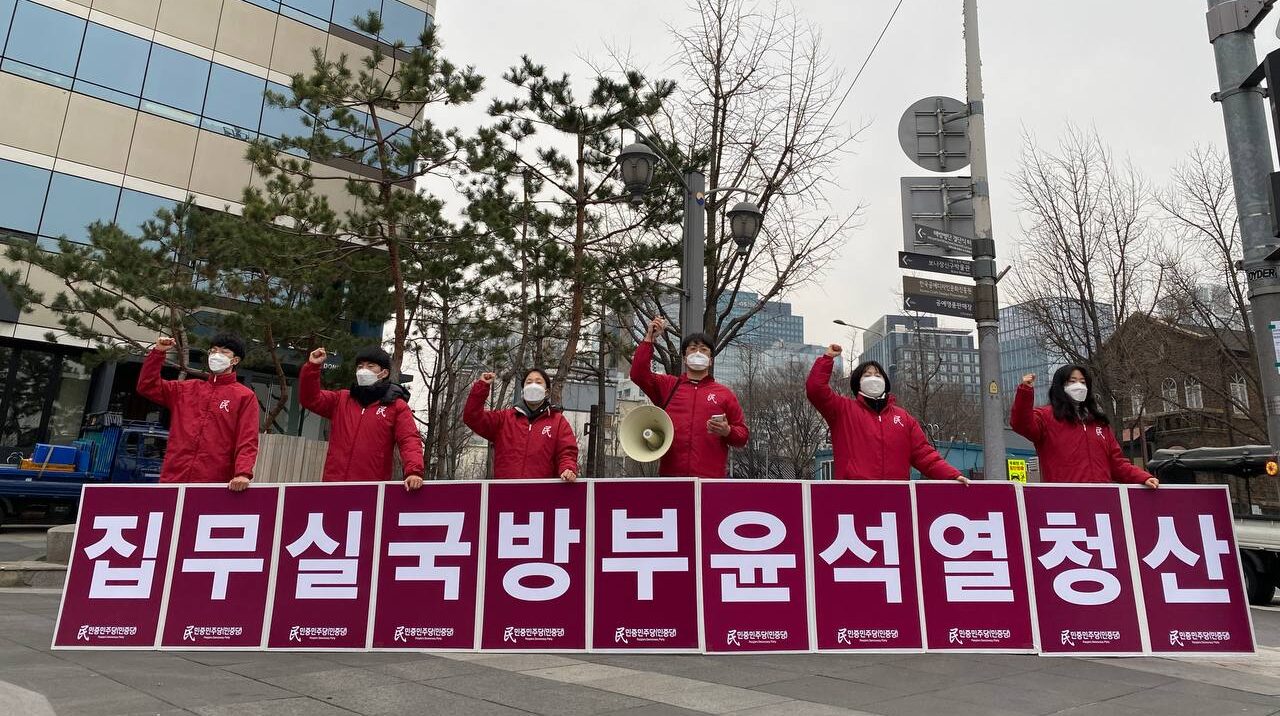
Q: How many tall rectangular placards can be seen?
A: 11